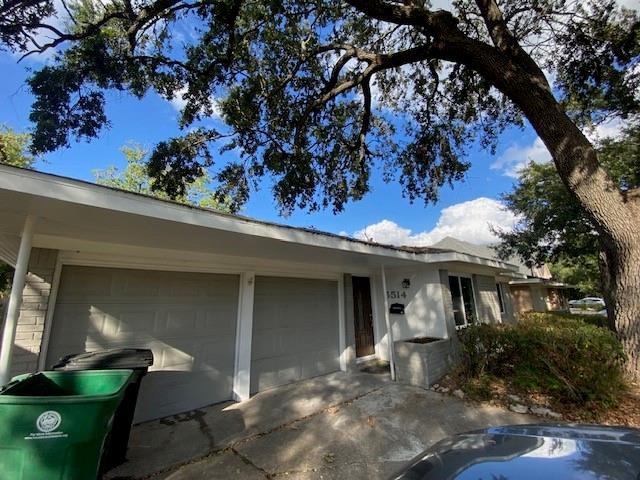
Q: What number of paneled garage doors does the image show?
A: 2